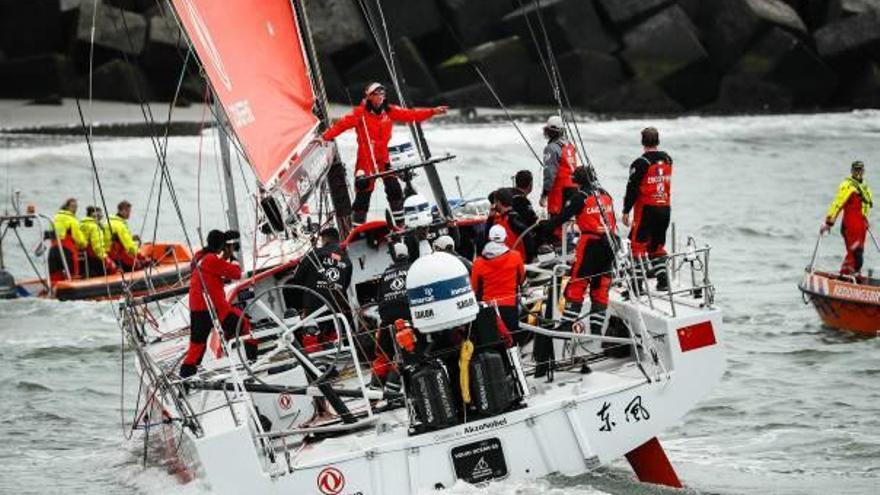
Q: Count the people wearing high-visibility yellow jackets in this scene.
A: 4